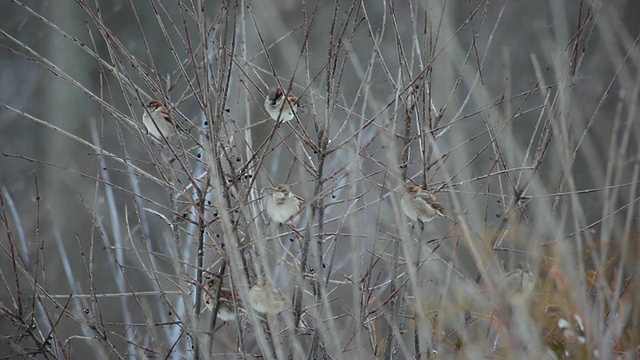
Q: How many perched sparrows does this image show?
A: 7